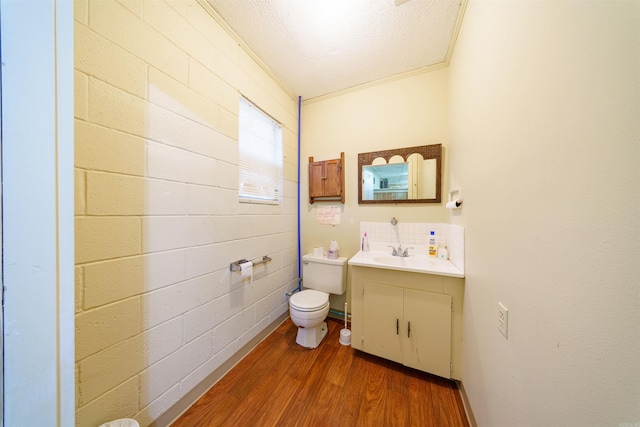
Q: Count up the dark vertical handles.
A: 2